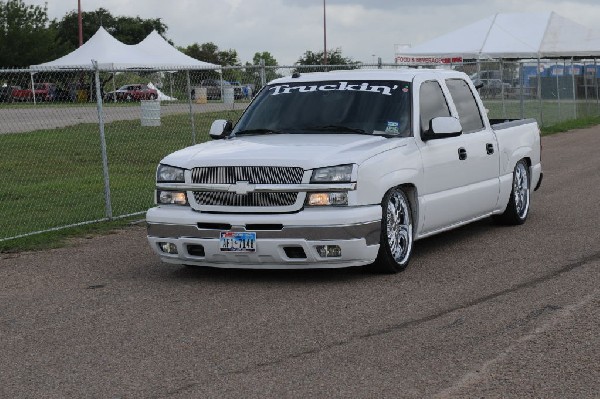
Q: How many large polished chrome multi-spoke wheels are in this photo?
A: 2